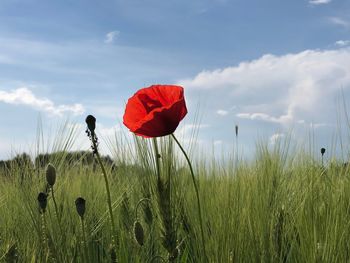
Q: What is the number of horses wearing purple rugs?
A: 0